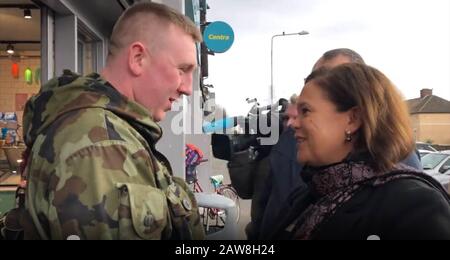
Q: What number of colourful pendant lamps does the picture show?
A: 3